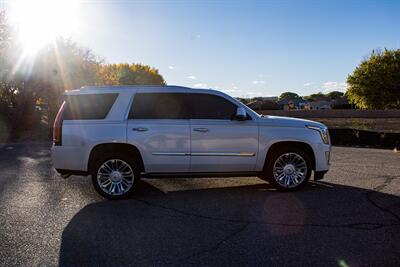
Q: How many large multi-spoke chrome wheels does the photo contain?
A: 2